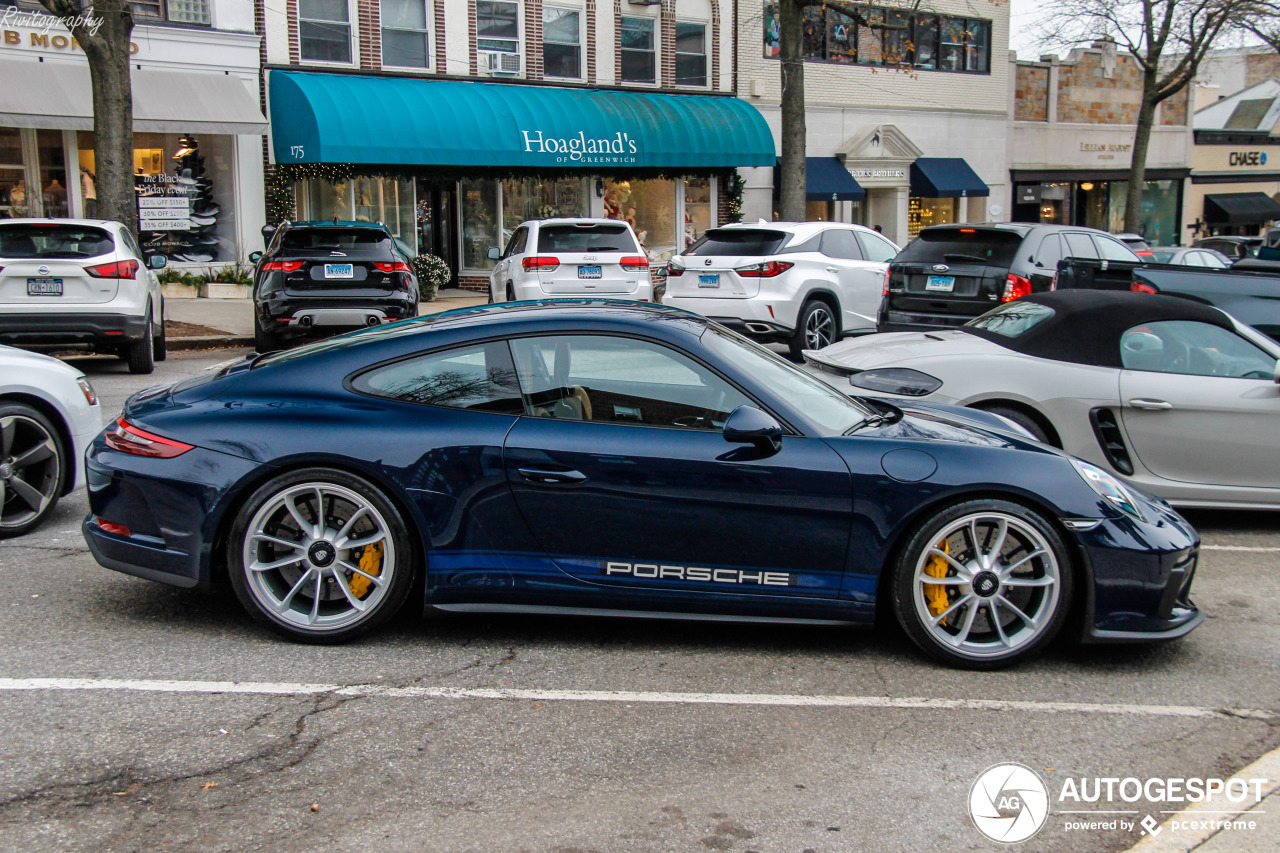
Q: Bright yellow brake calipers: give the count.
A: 2